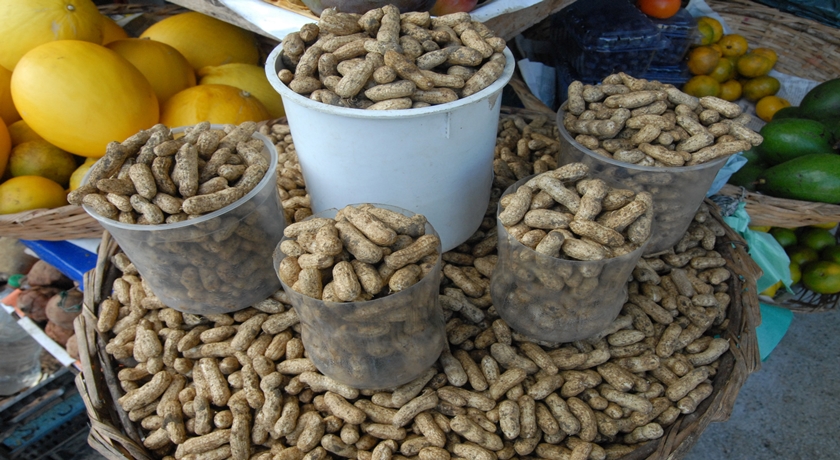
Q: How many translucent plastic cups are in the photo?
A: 4